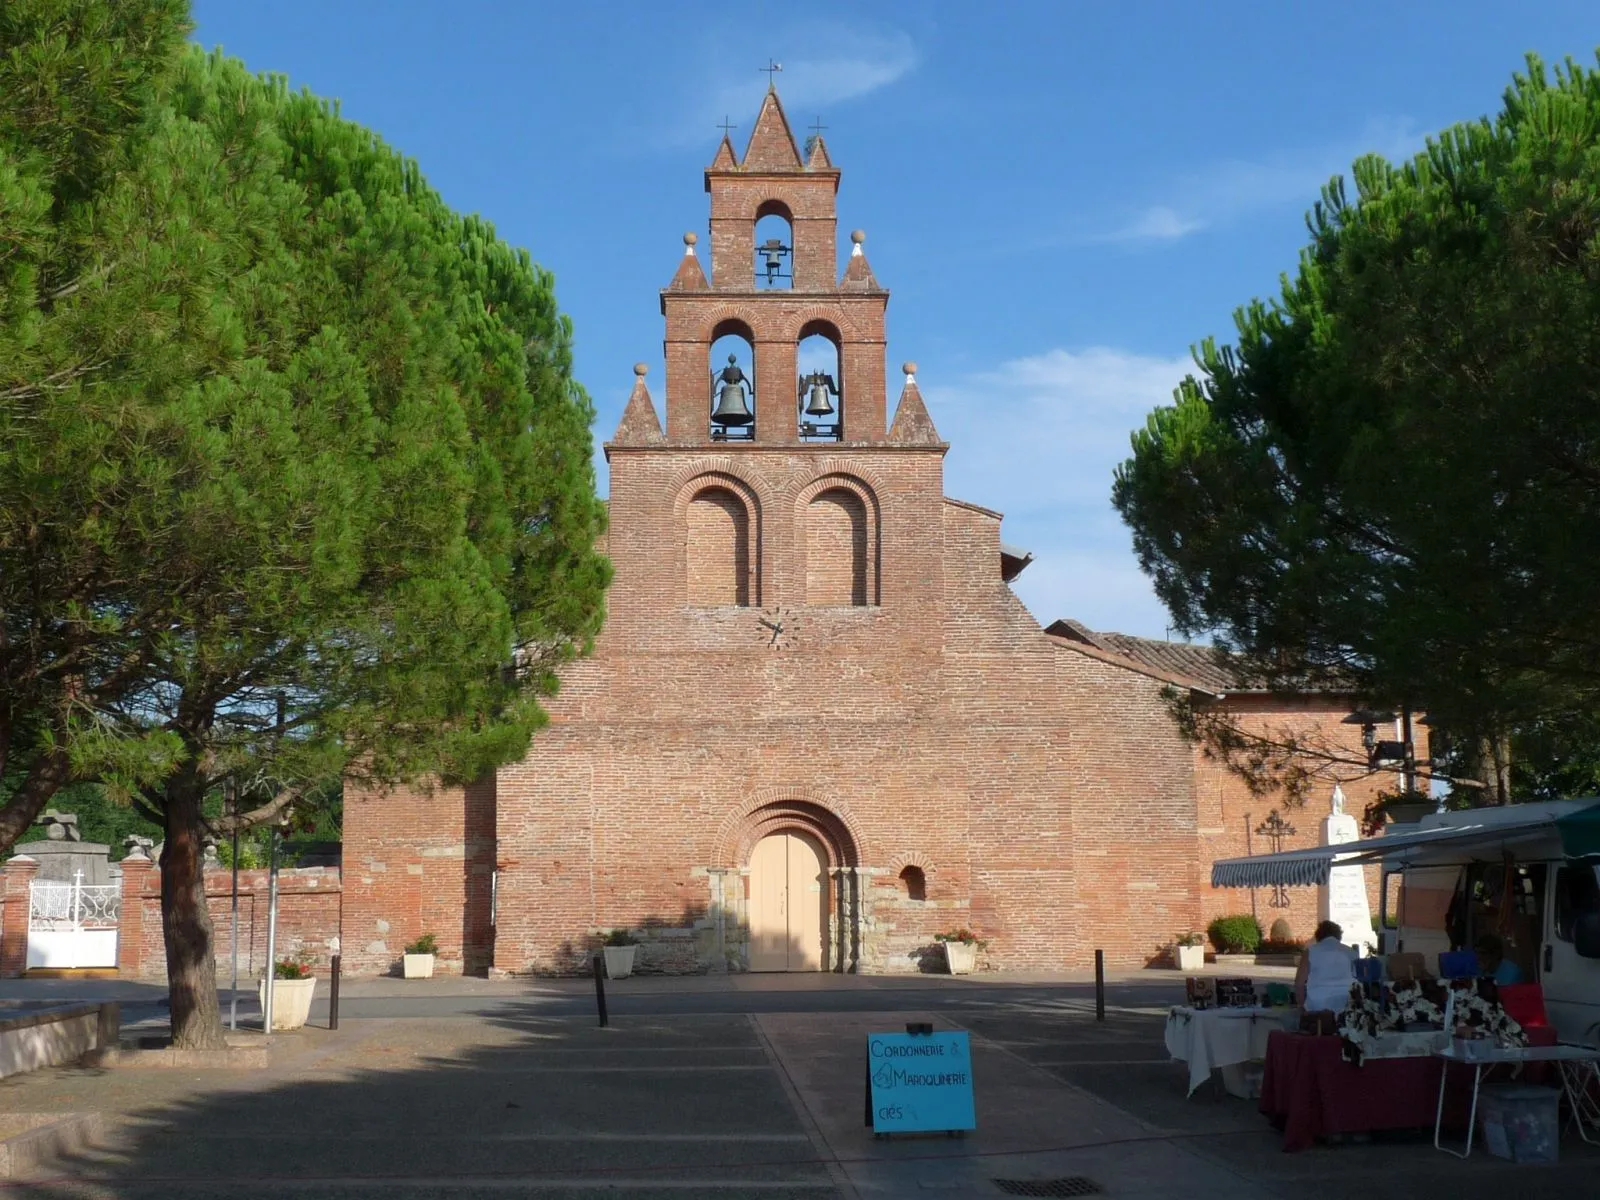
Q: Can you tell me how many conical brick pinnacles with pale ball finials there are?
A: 4